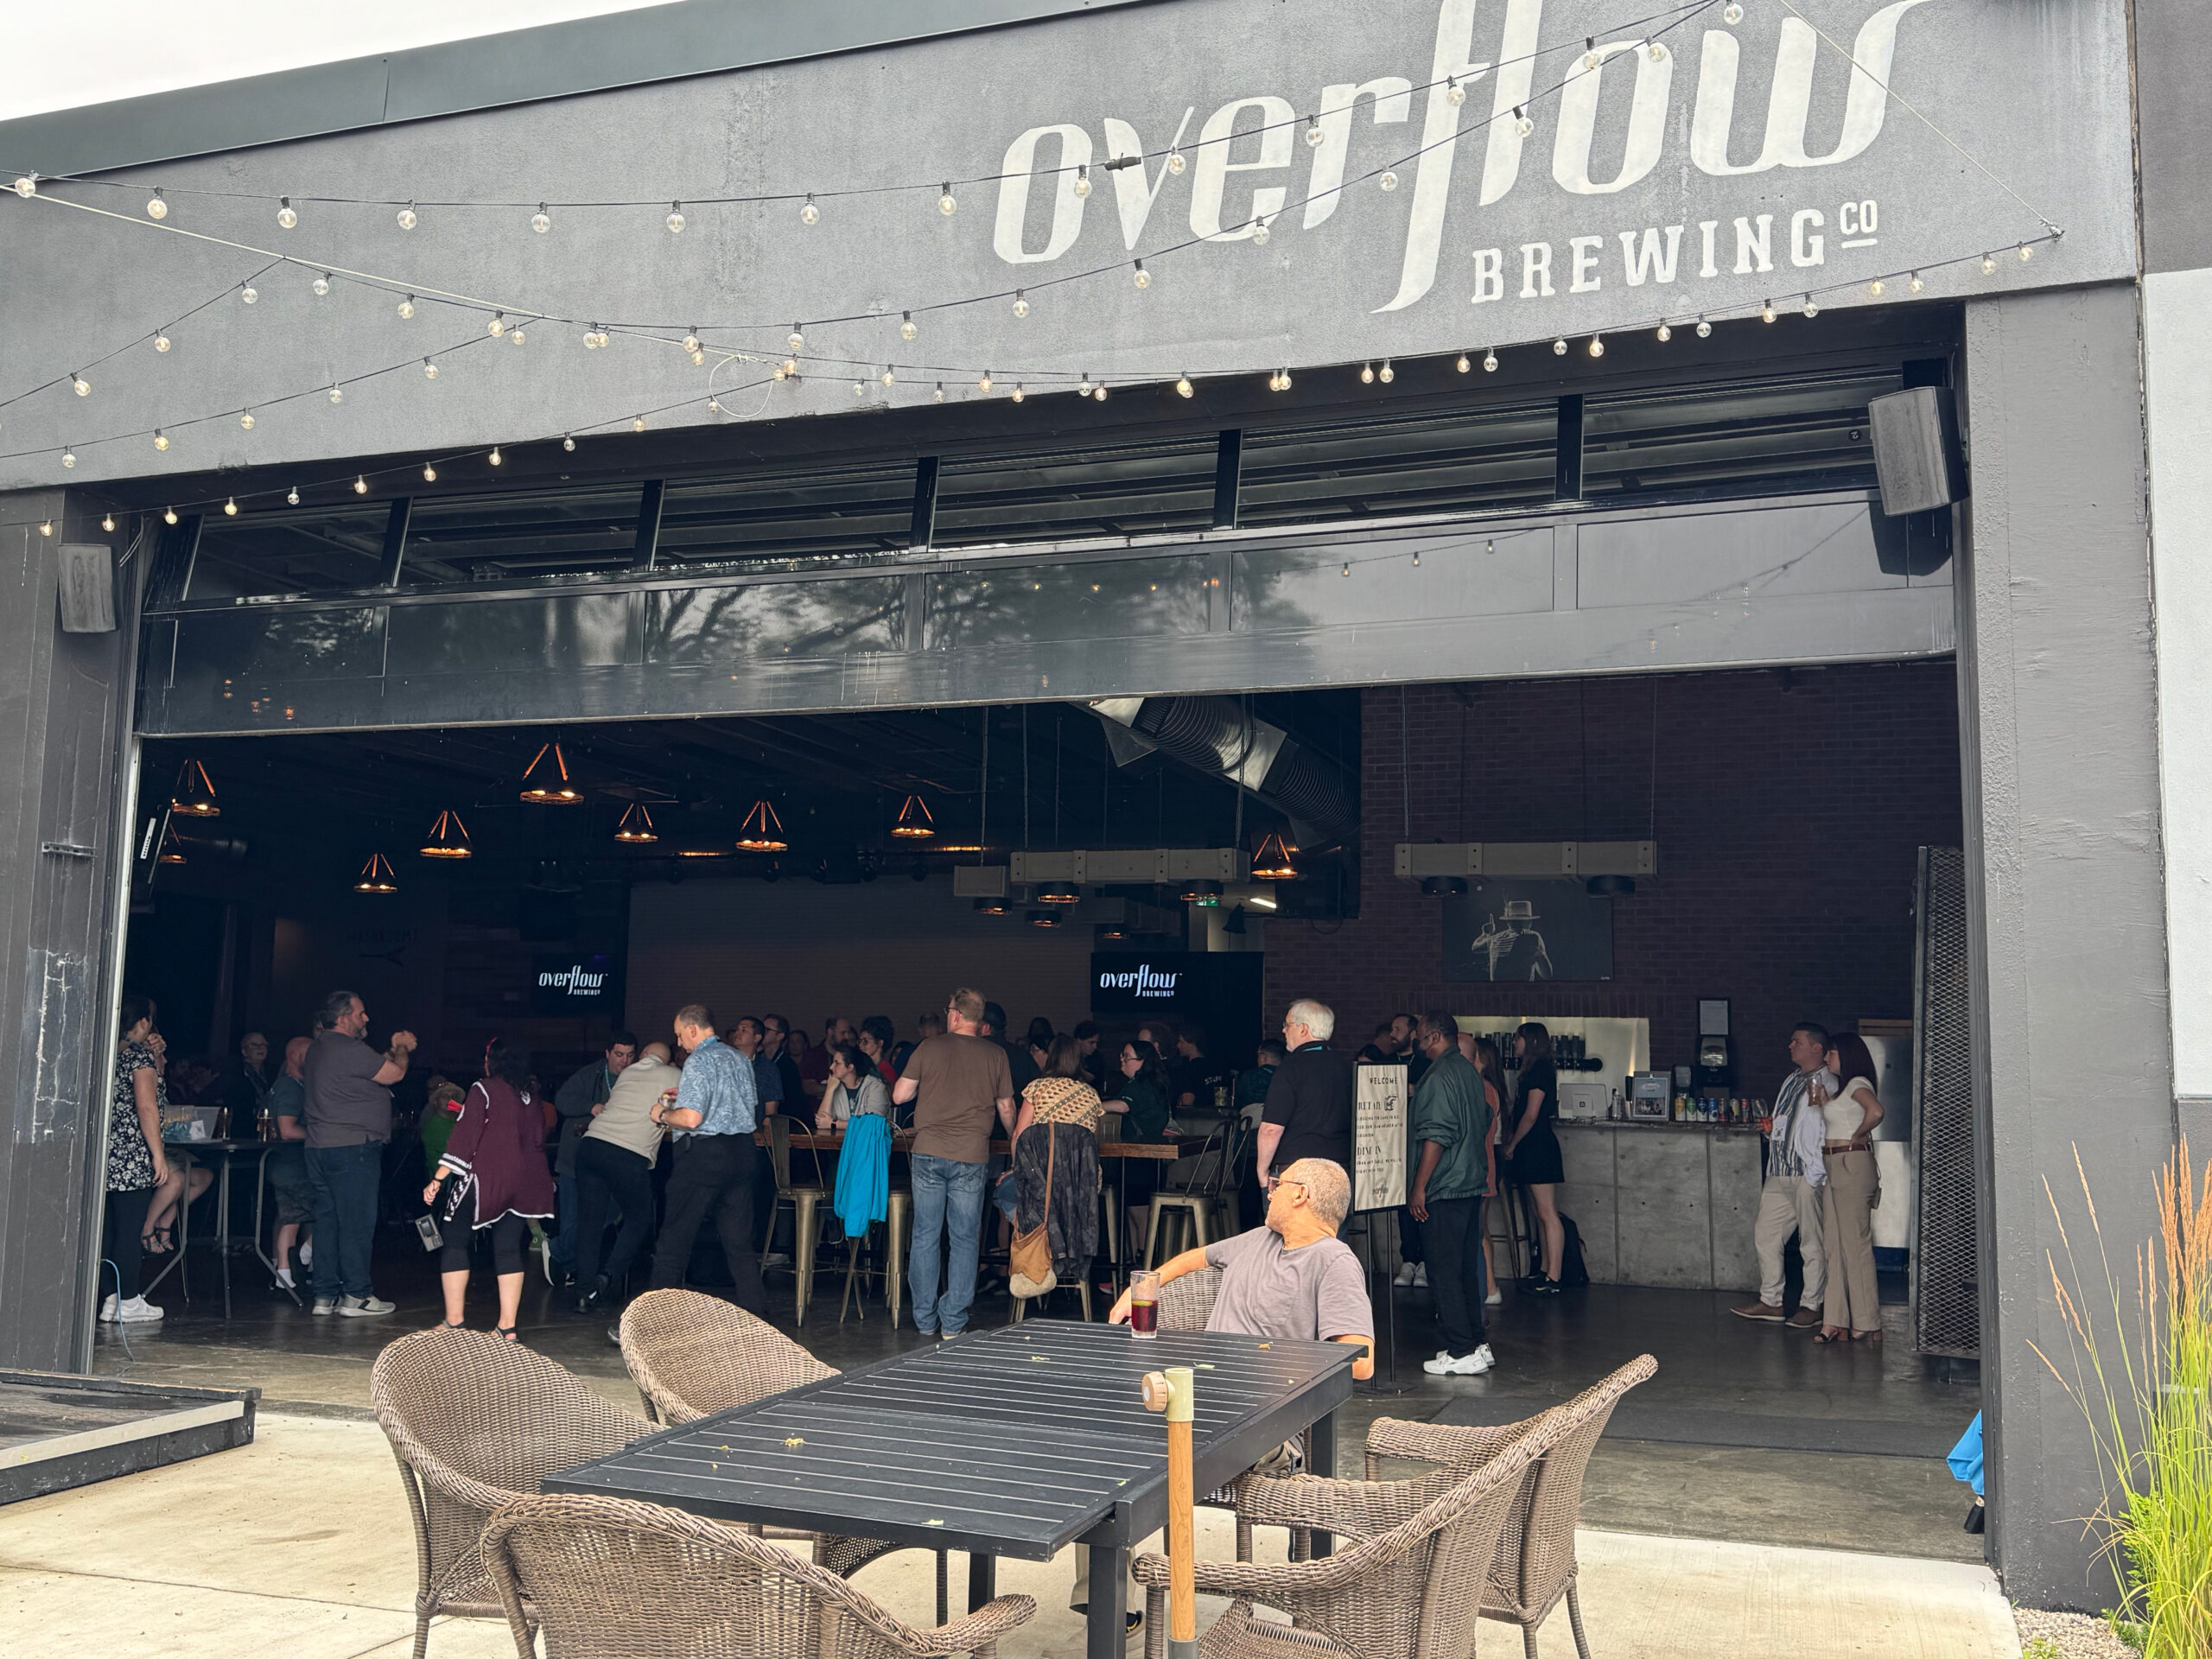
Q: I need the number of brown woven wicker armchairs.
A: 6